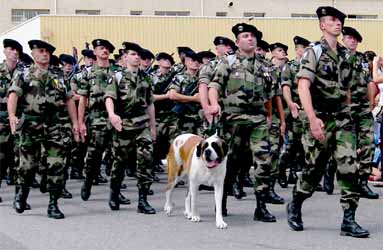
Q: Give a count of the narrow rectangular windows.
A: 8